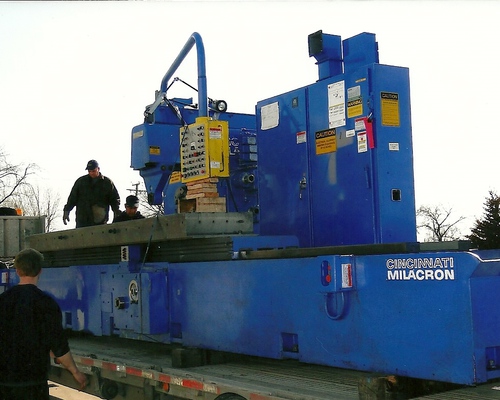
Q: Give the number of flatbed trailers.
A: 1